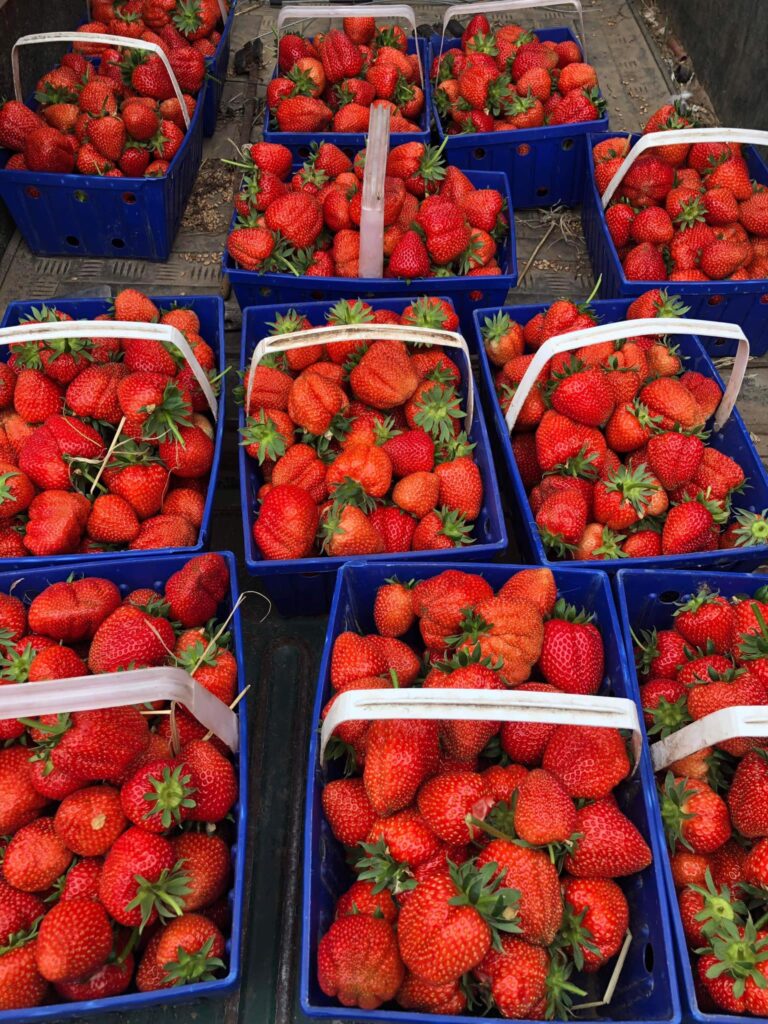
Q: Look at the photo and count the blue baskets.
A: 12